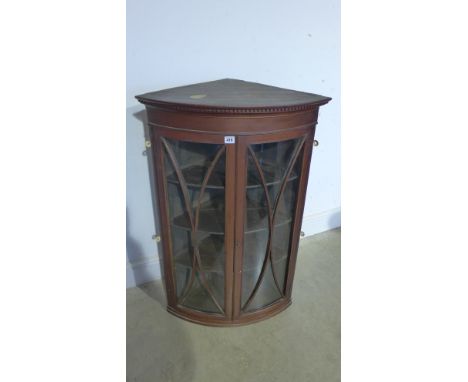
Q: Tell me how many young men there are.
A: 0